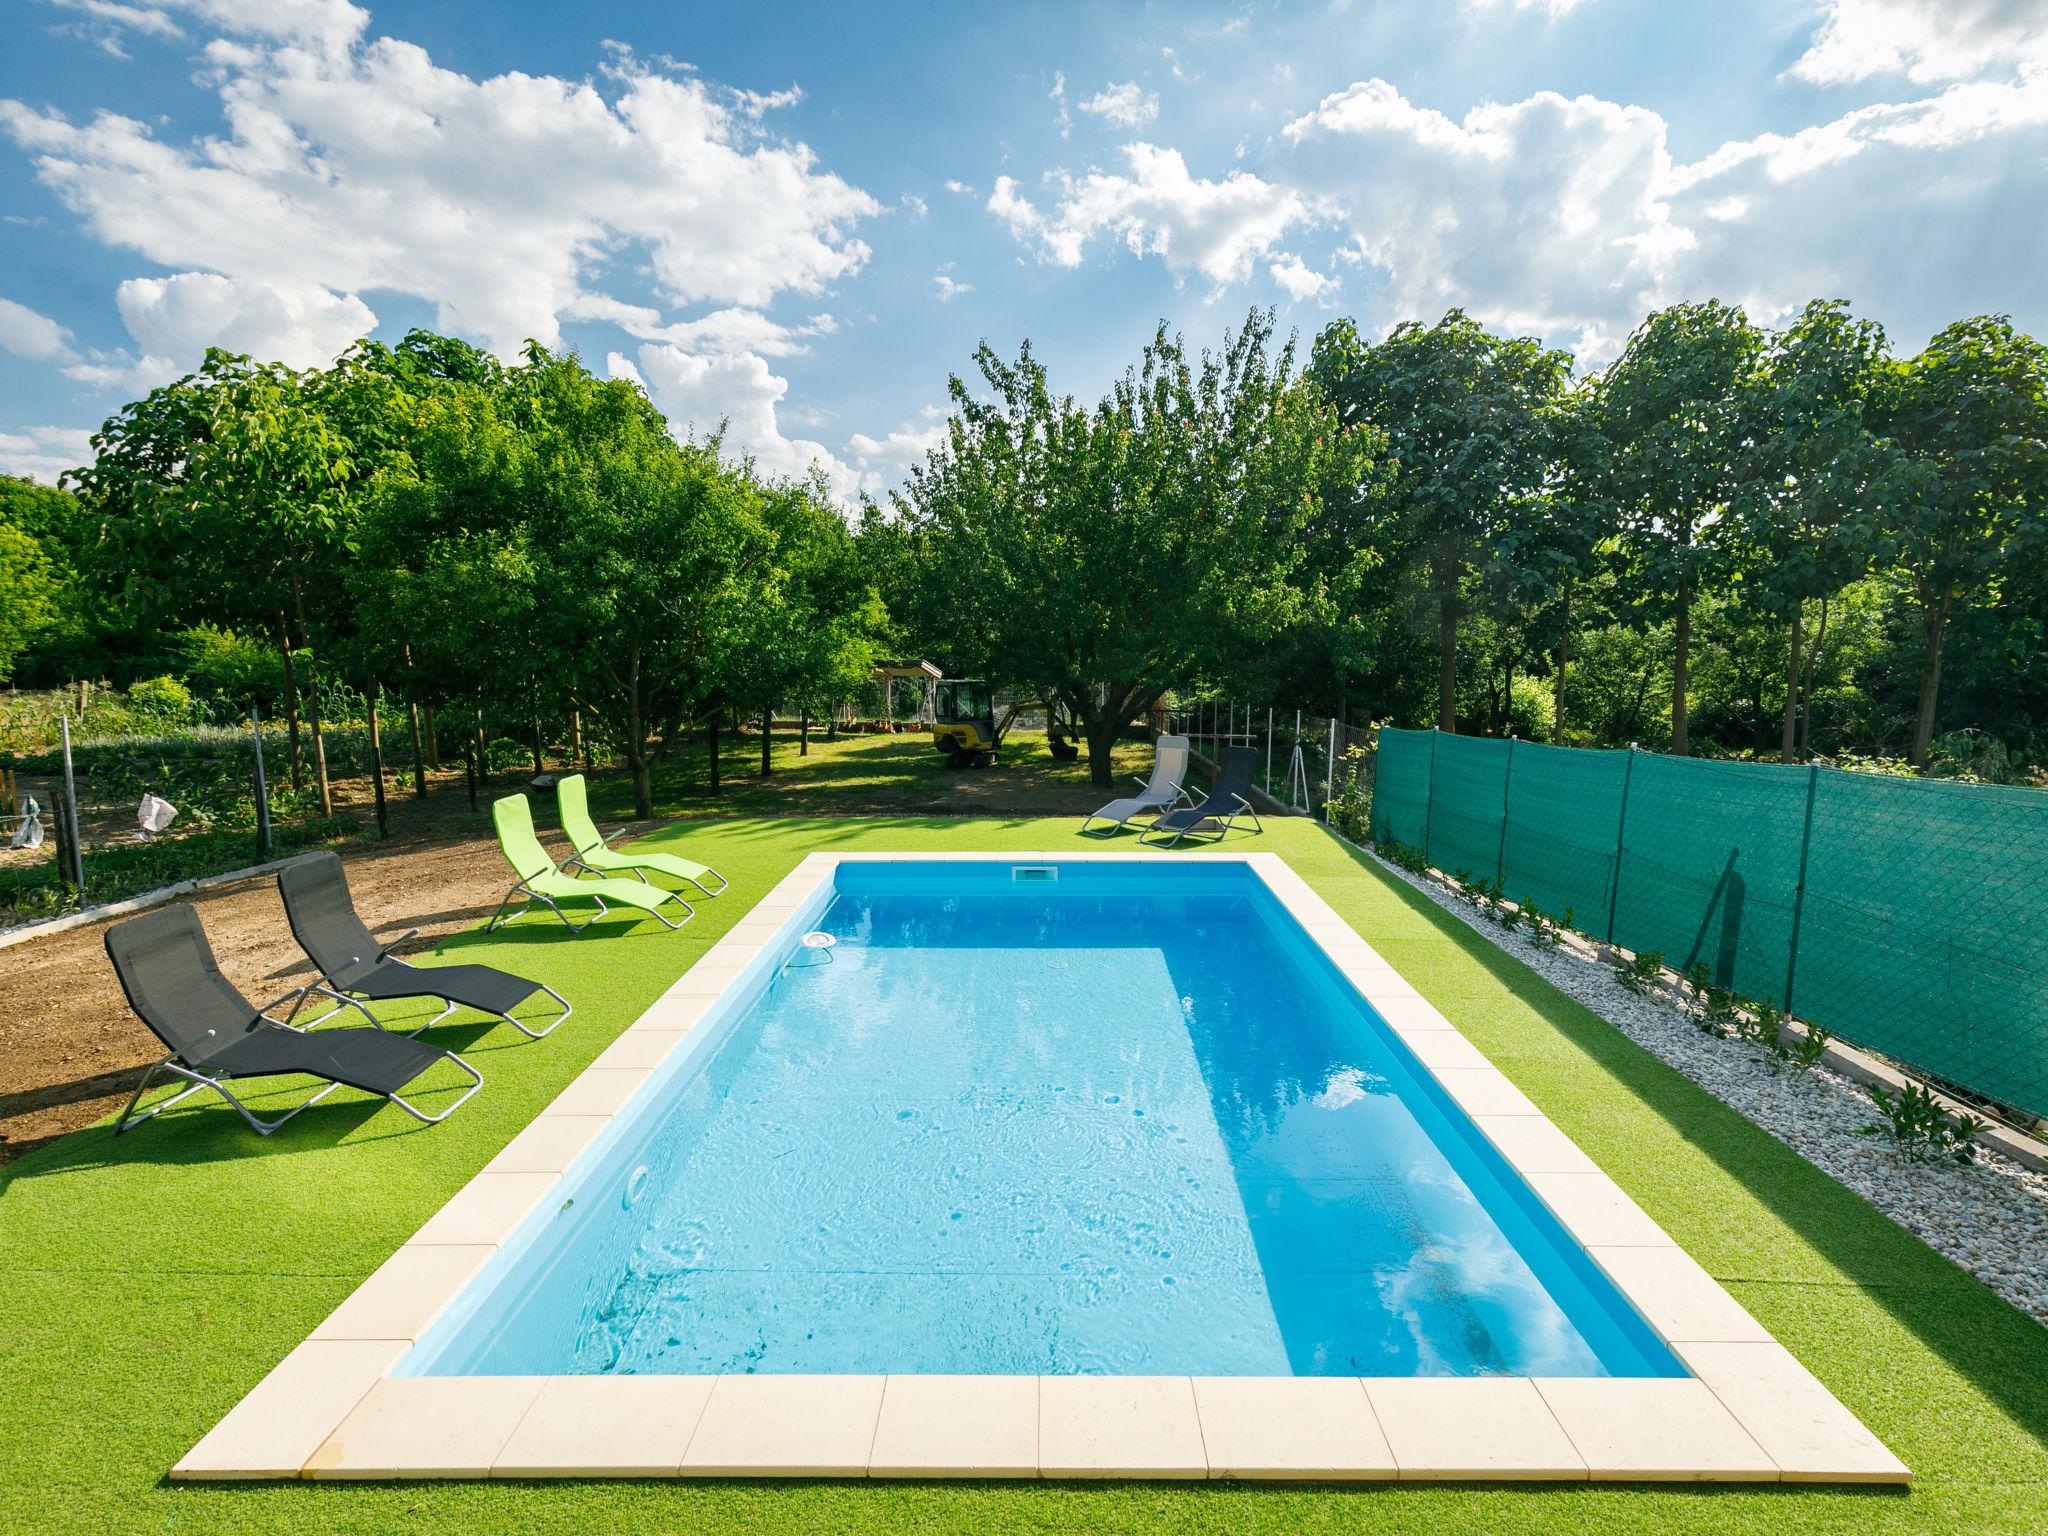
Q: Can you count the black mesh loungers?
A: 3